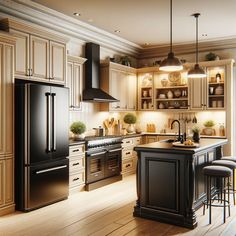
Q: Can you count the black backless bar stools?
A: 3